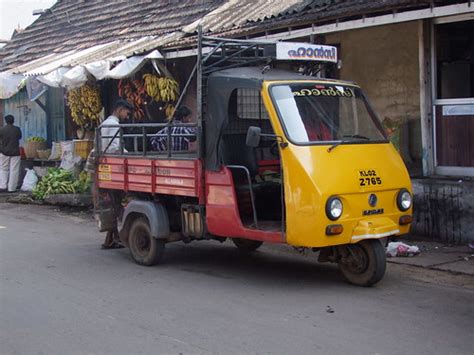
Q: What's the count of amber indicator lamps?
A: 2